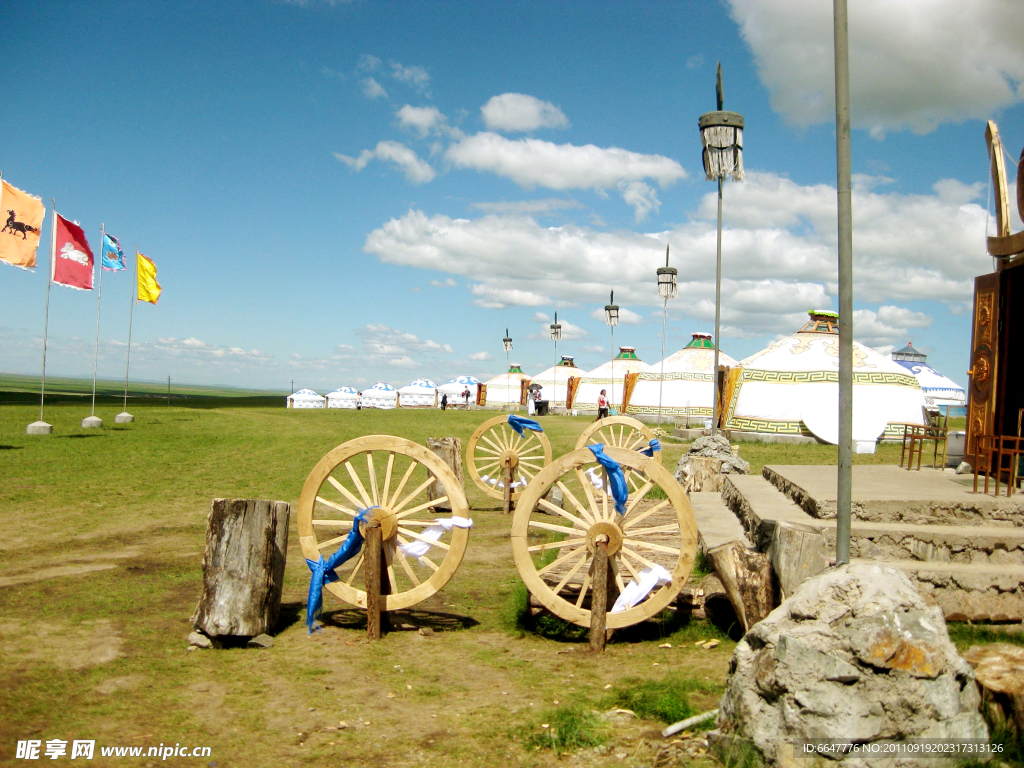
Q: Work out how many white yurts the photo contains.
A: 11